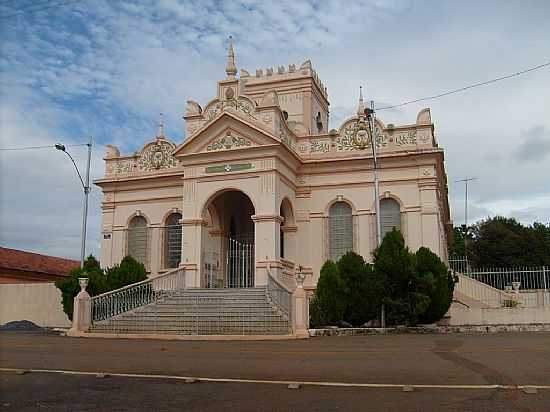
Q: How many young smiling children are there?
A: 0